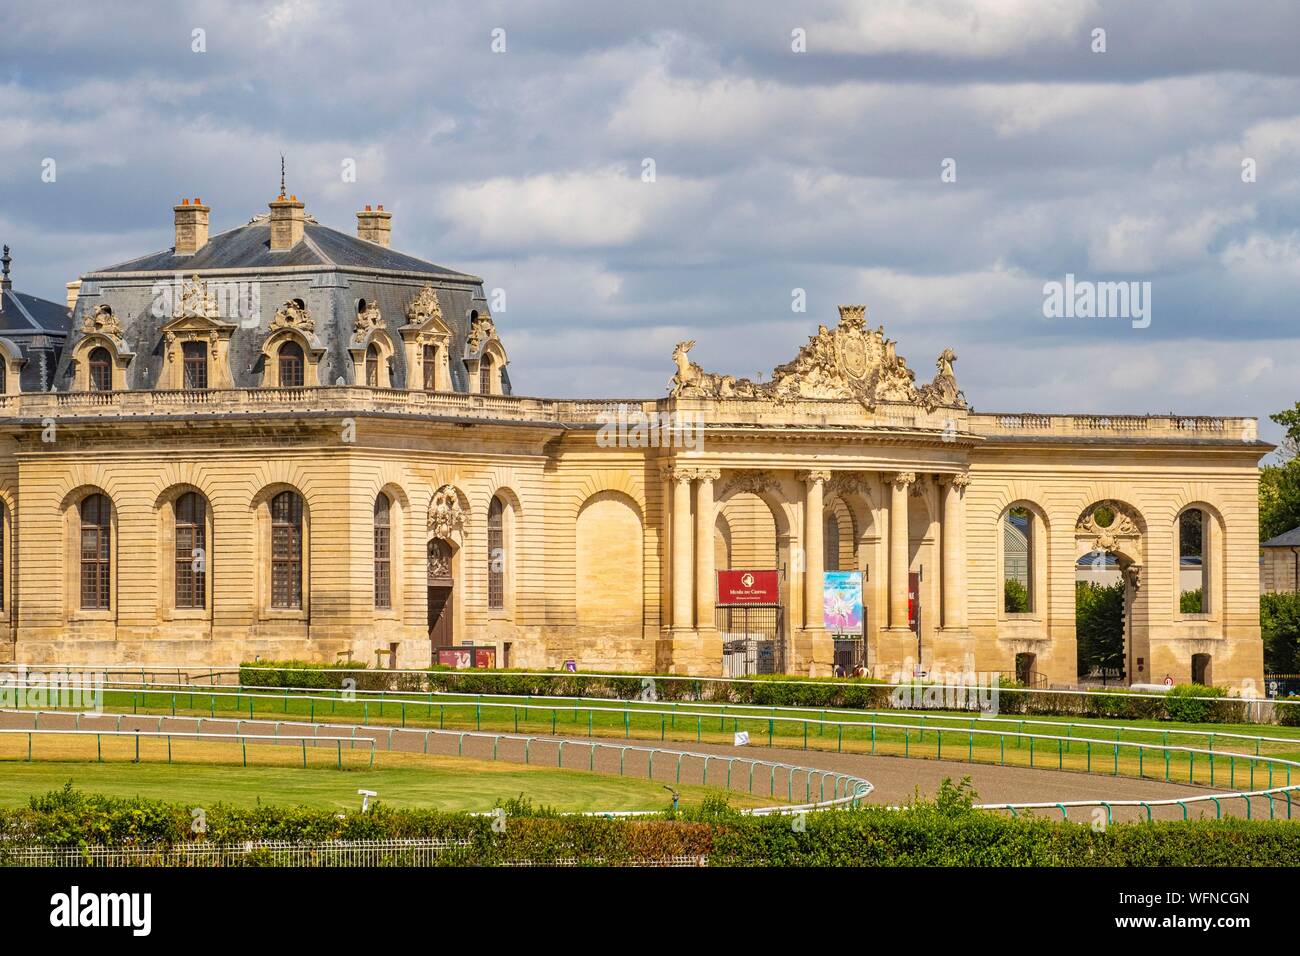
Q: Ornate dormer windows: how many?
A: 6